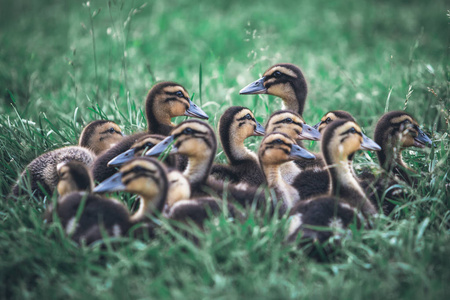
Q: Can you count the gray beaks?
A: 11